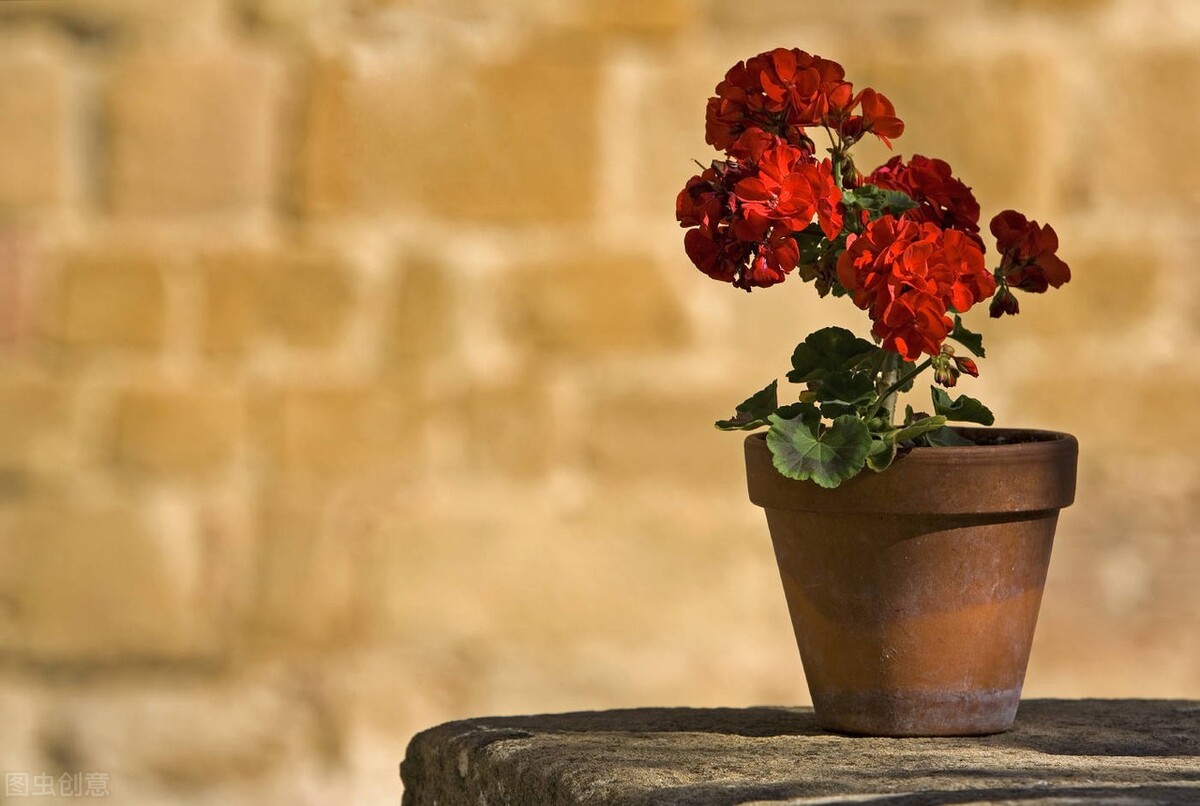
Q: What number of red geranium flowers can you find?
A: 5